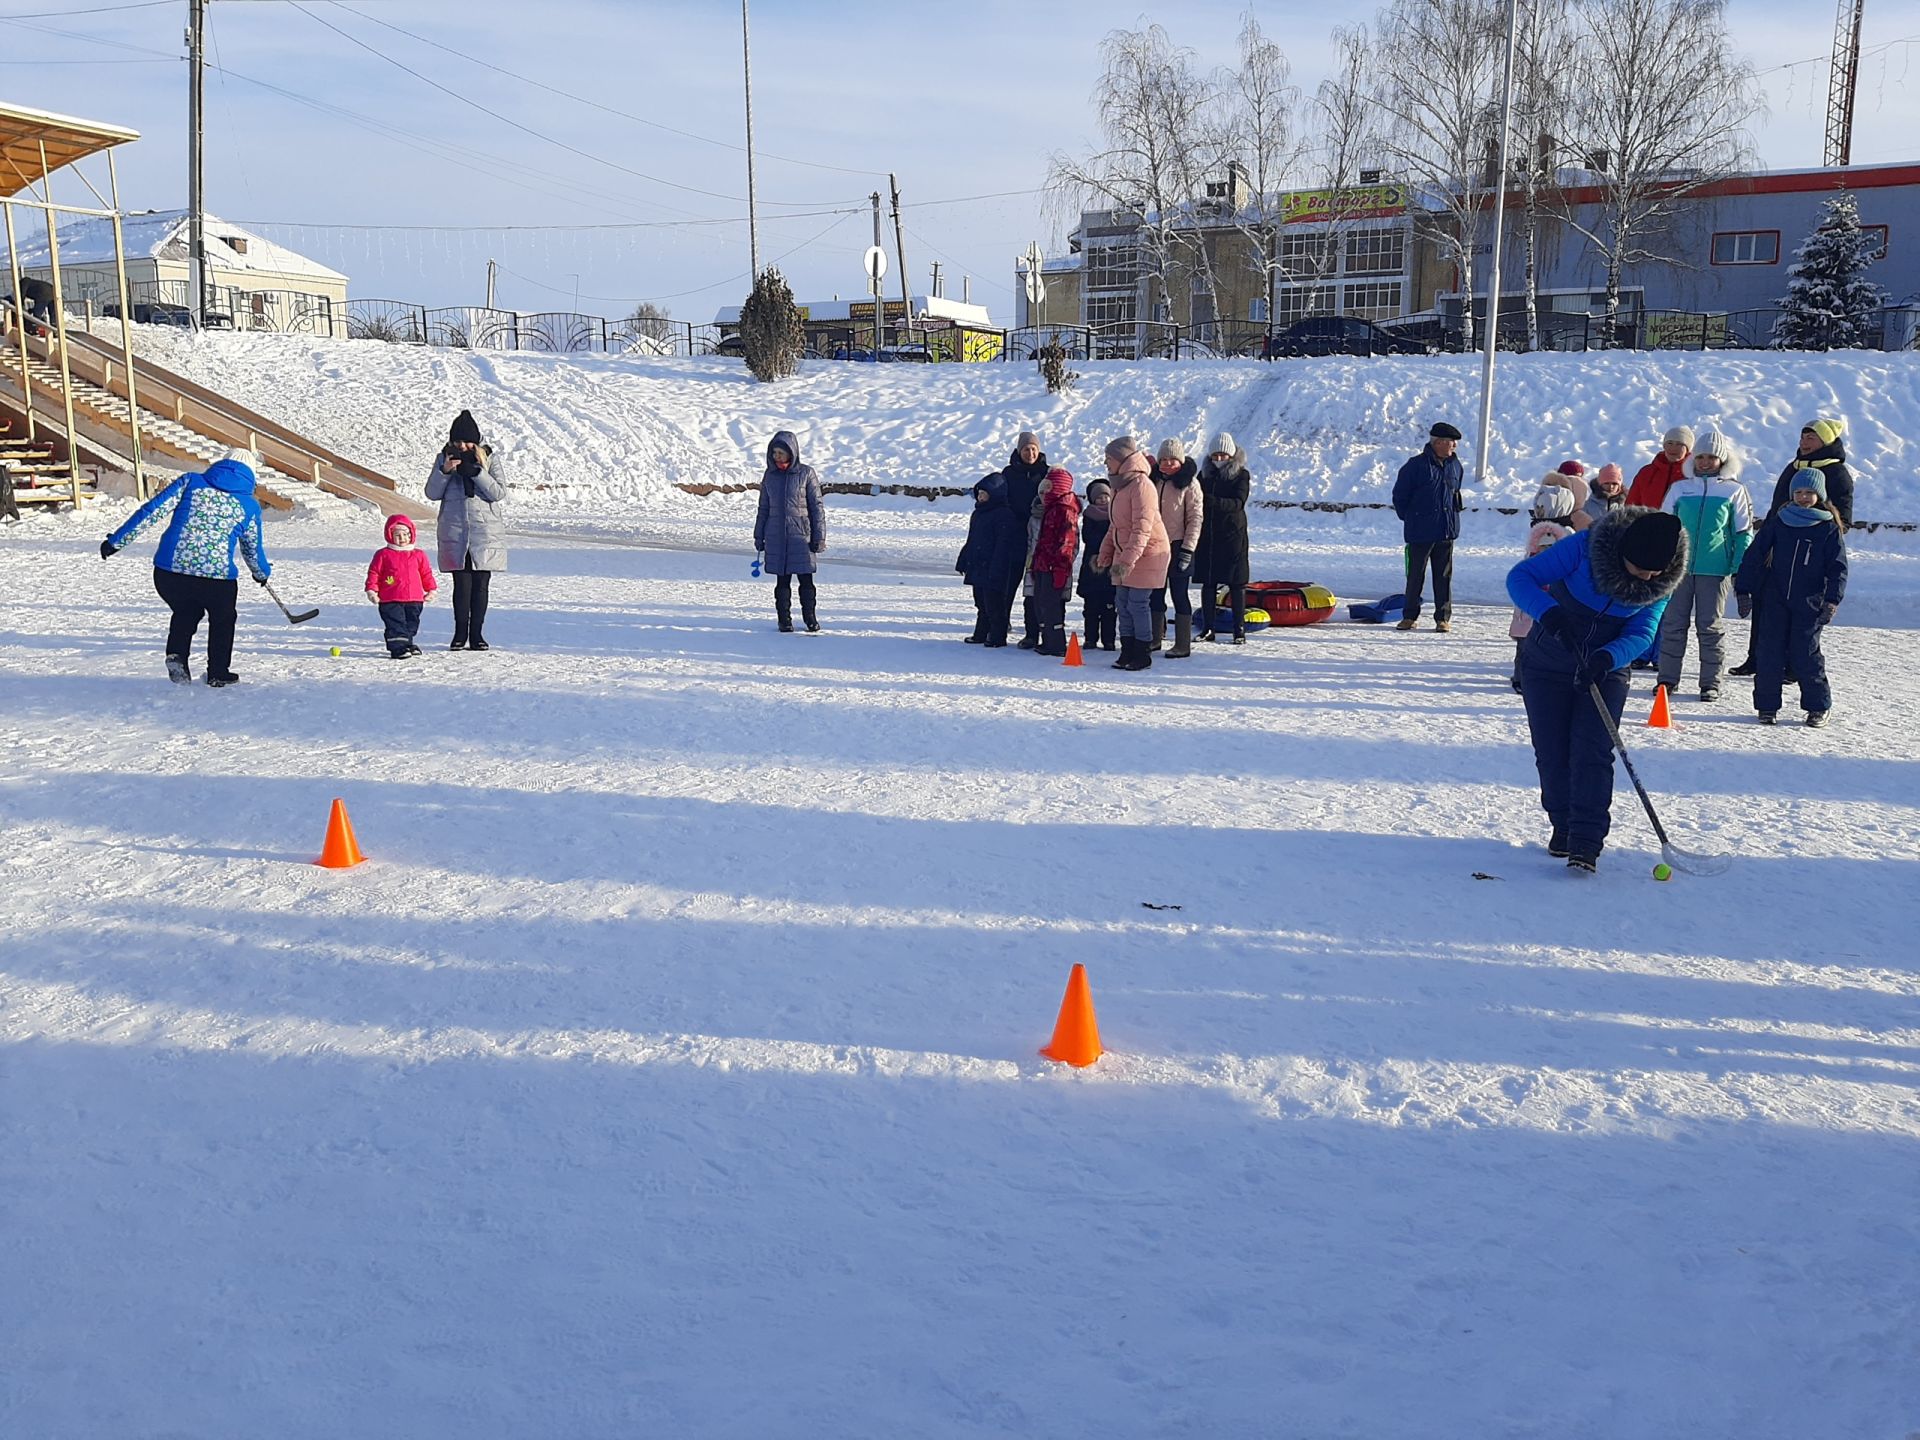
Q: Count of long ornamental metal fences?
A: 1